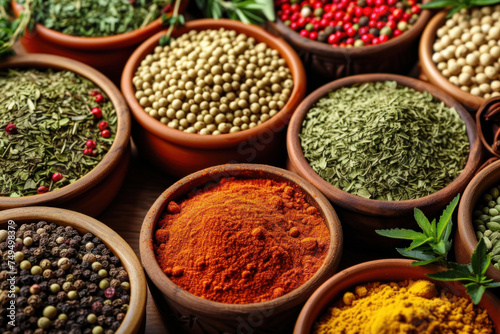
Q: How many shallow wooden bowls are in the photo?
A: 11